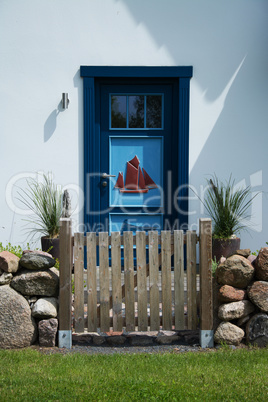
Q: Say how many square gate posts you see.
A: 2